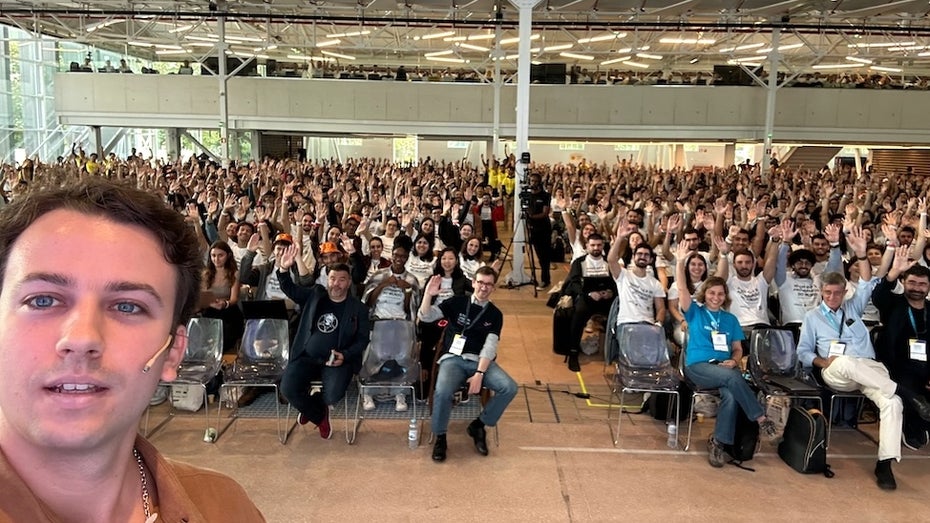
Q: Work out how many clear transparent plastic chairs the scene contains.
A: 5